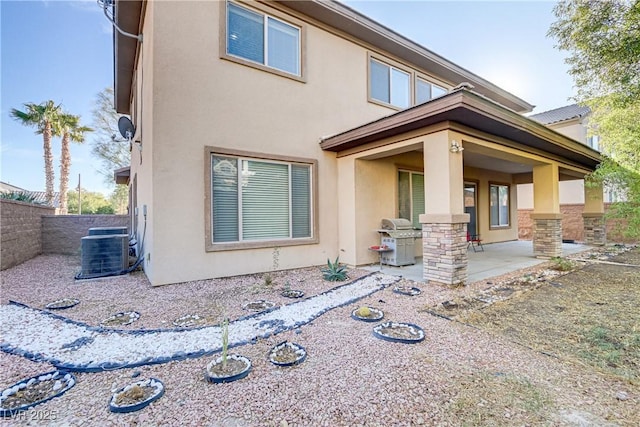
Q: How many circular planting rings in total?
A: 12